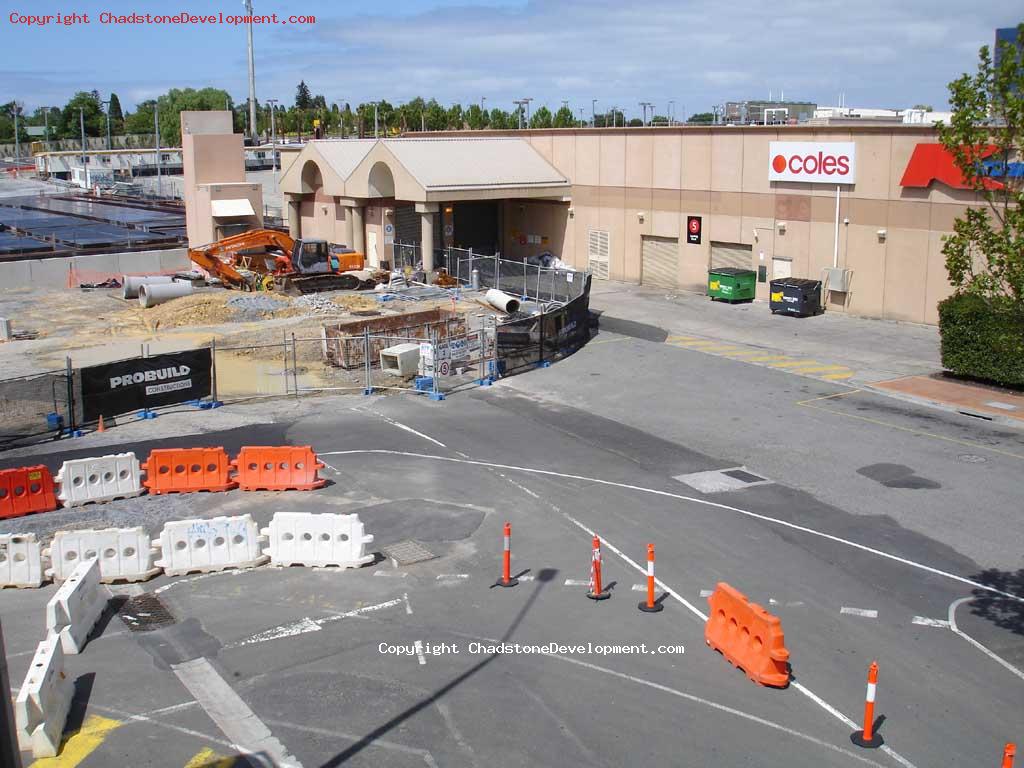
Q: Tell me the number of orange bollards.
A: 5